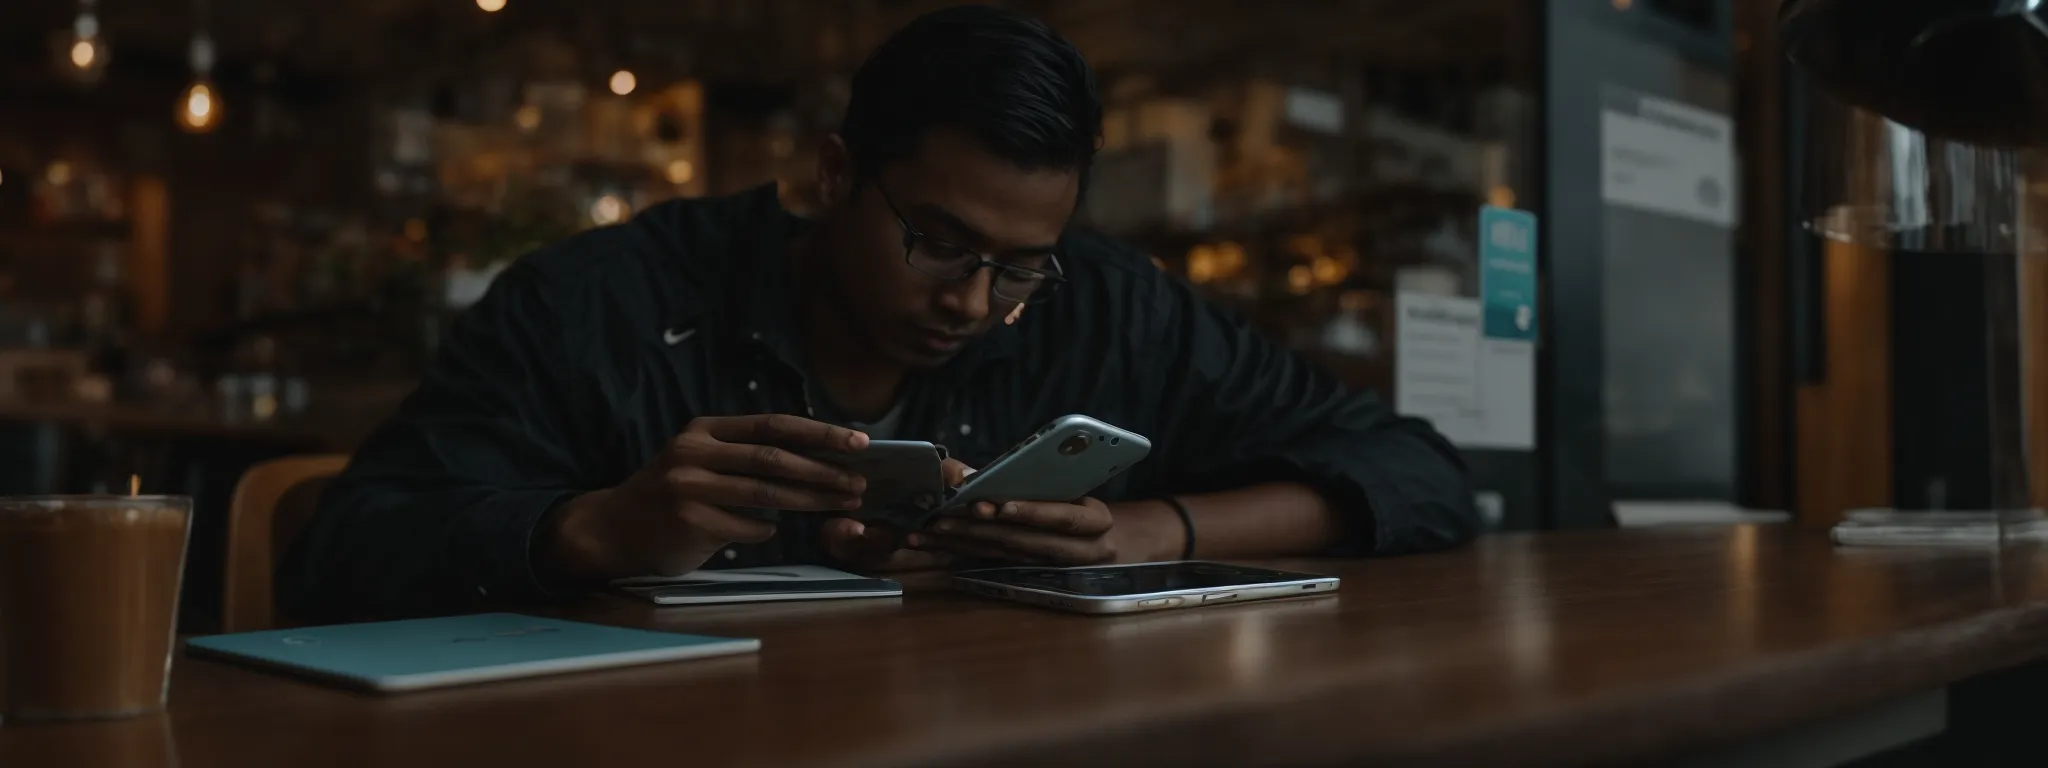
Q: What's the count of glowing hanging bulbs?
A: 2